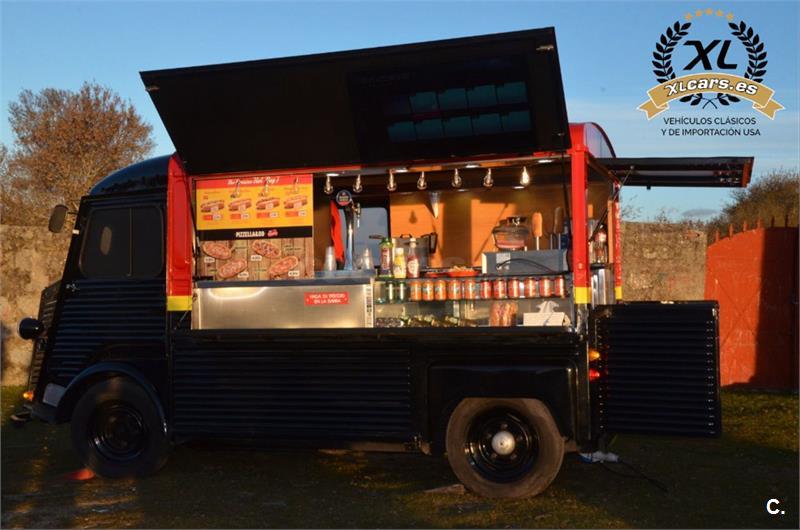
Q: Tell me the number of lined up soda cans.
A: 13